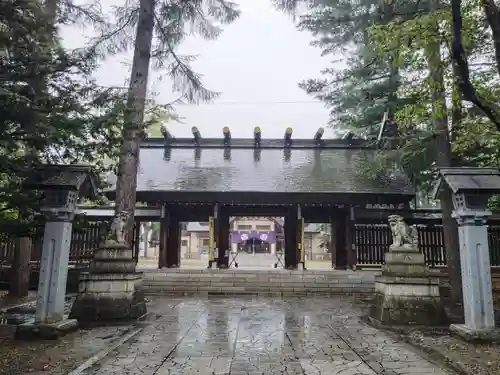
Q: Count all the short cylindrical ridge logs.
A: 7